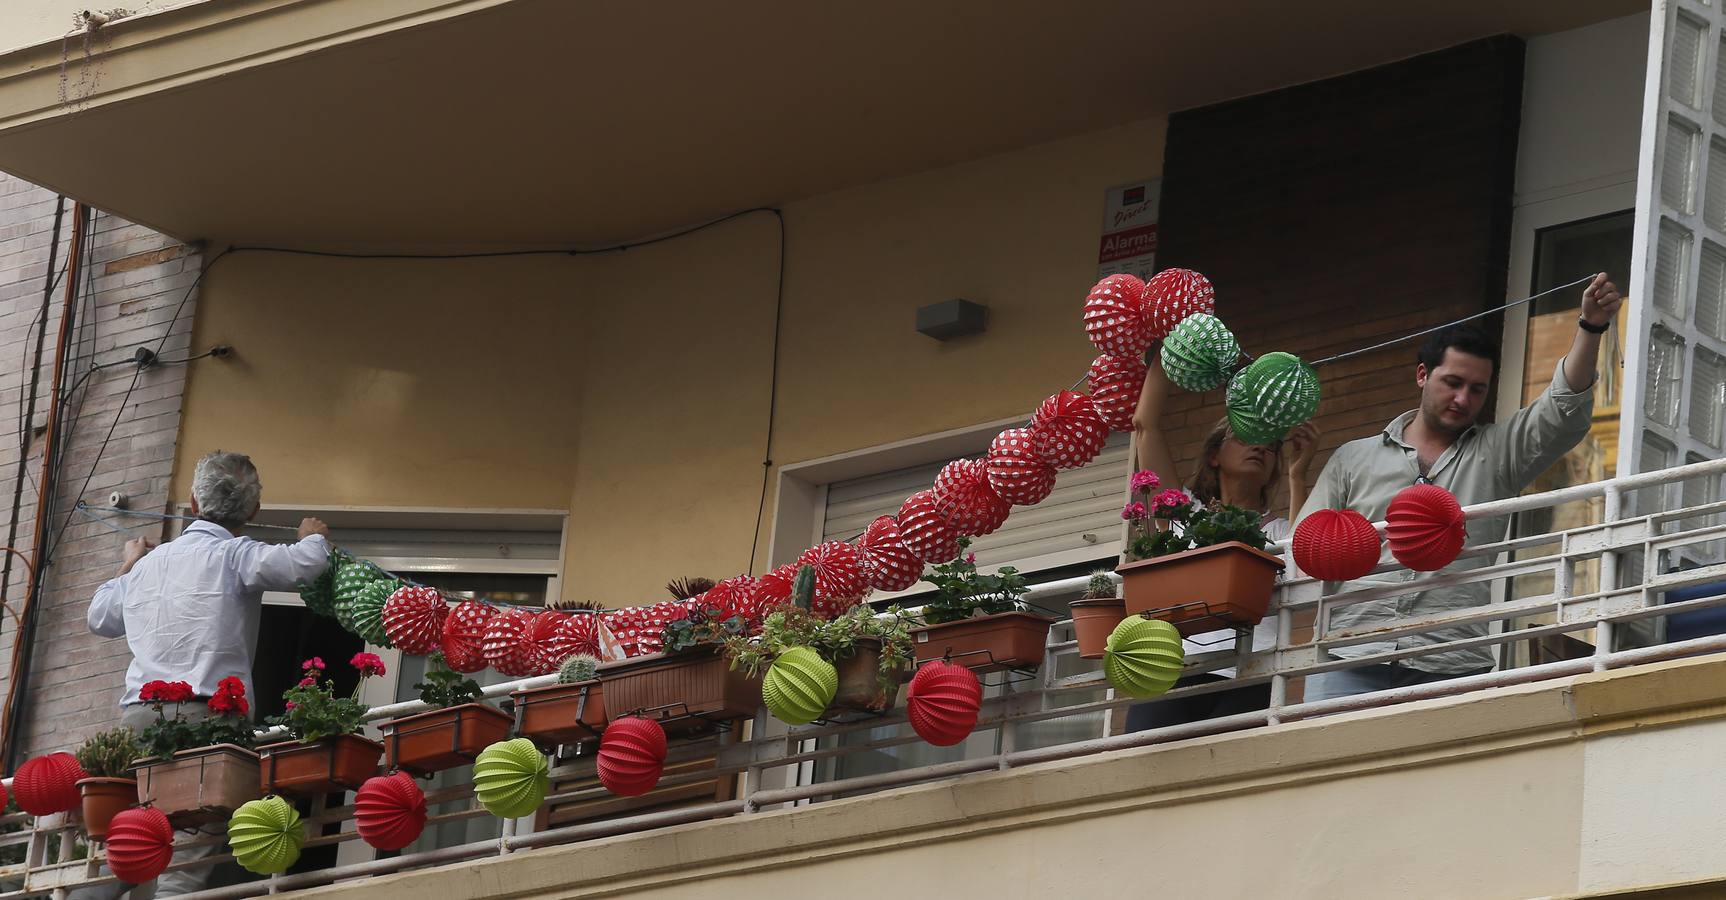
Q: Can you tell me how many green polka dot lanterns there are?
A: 6